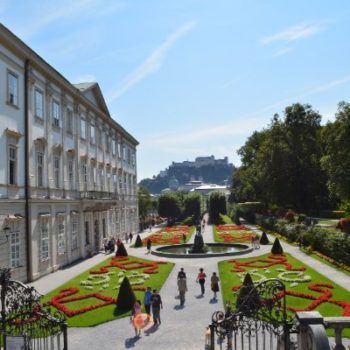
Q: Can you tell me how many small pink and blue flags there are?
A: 0